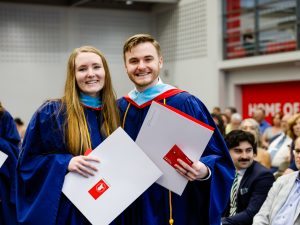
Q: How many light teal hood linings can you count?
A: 2